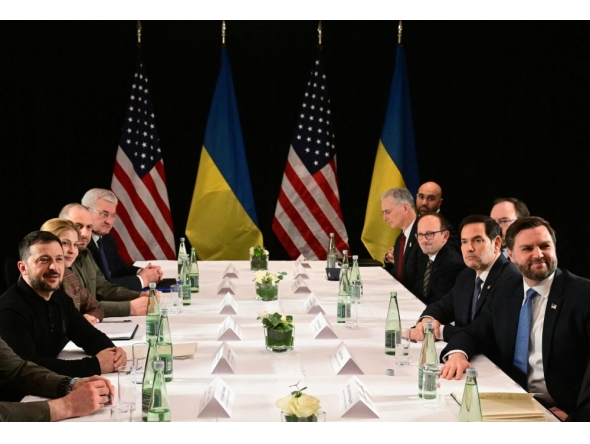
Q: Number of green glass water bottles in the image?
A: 14